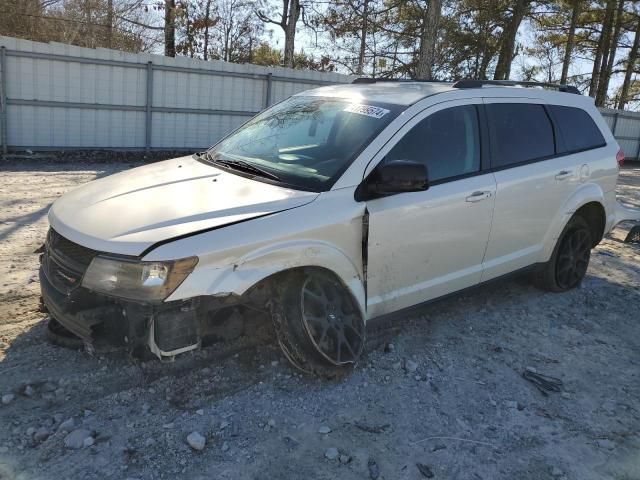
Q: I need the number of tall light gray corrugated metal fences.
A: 1